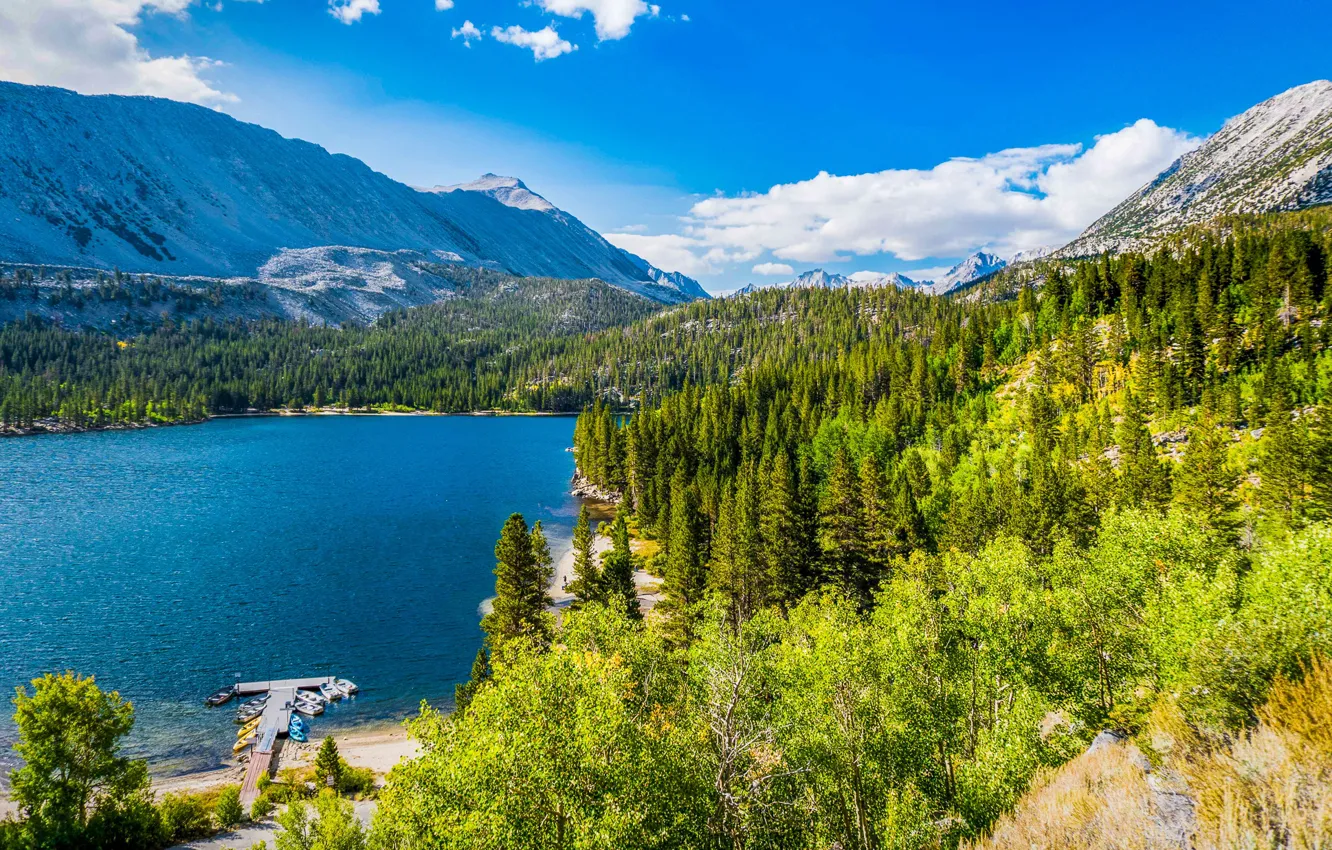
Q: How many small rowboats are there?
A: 7